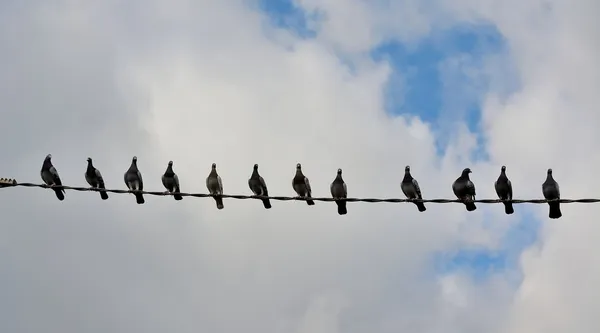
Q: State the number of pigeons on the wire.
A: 12